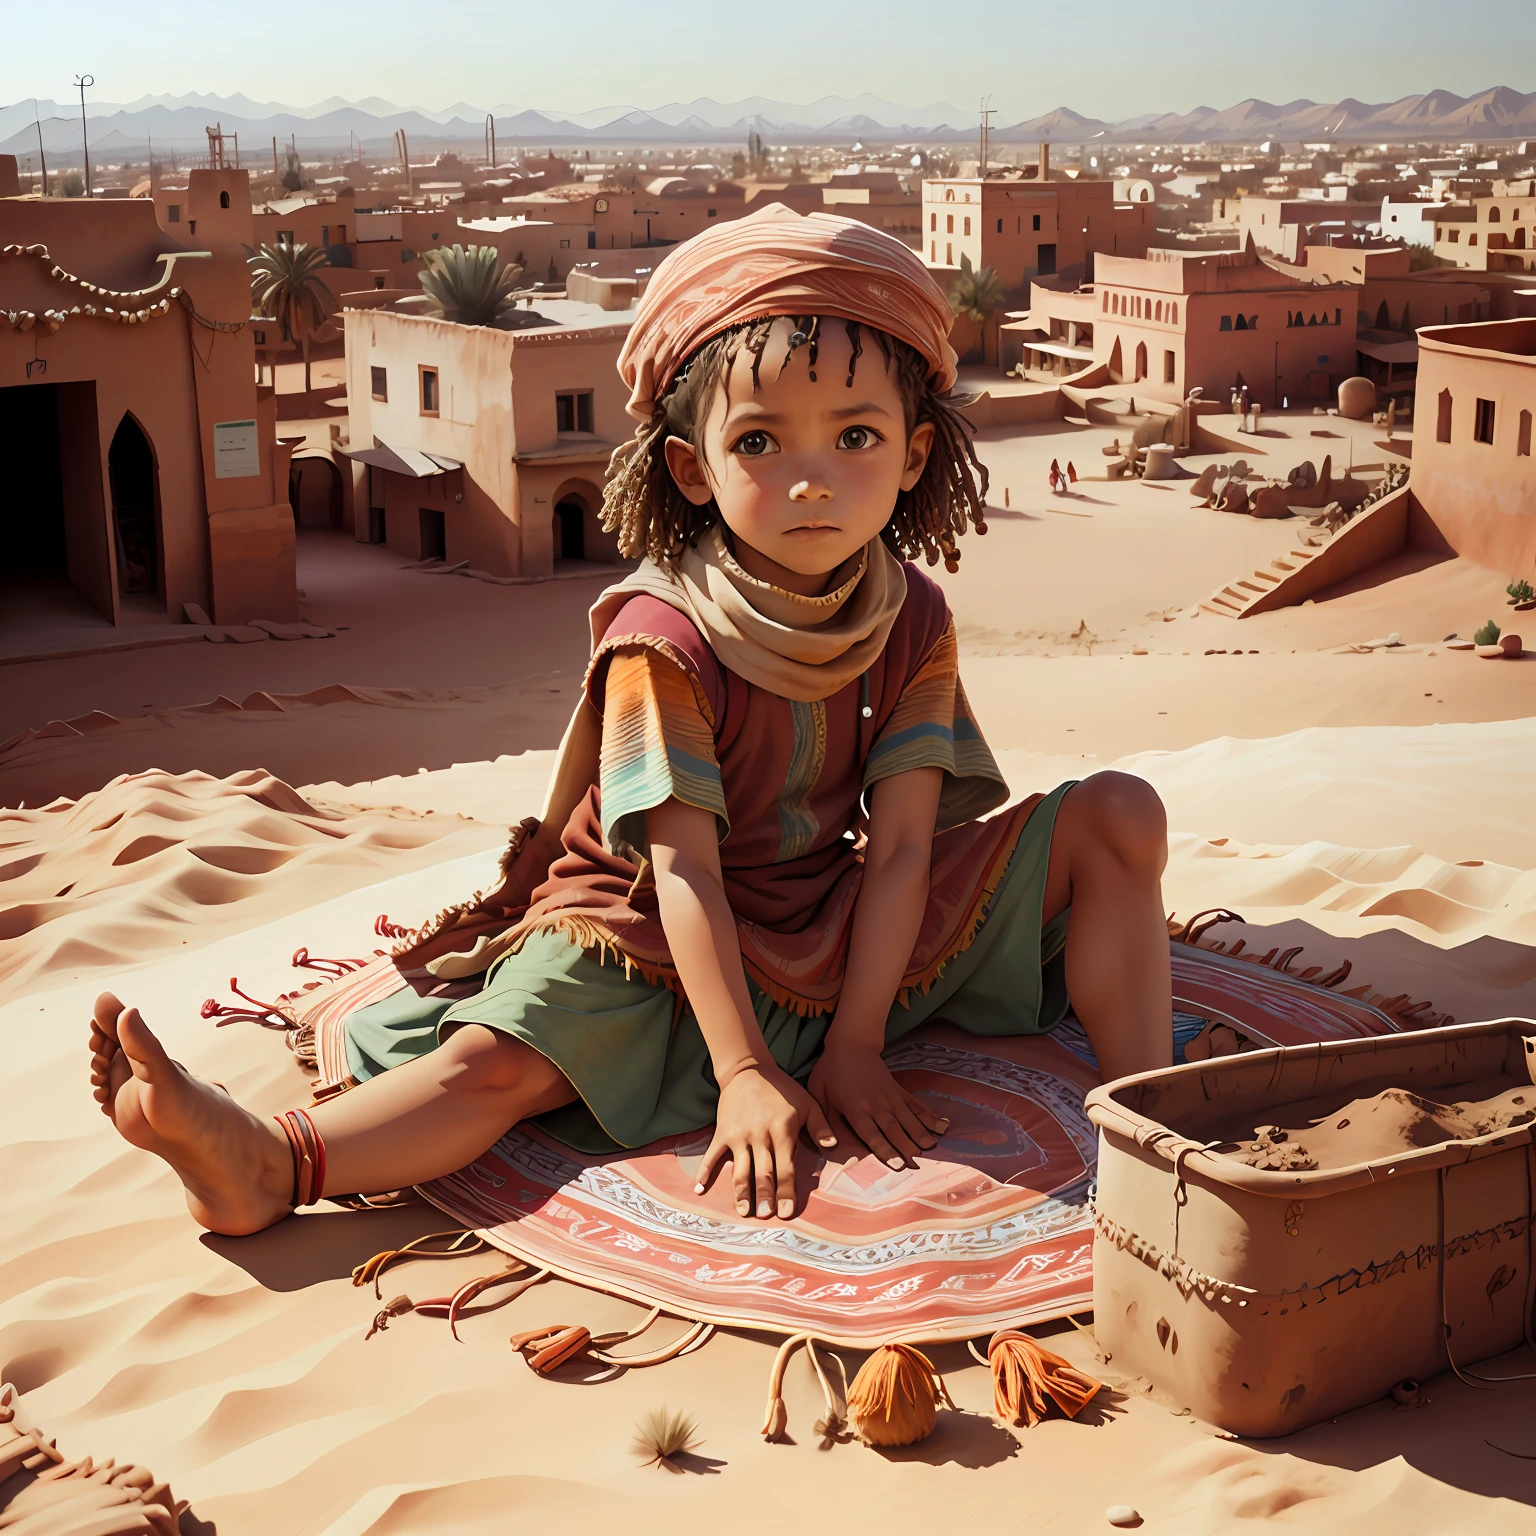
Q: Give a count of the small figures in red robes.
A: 2